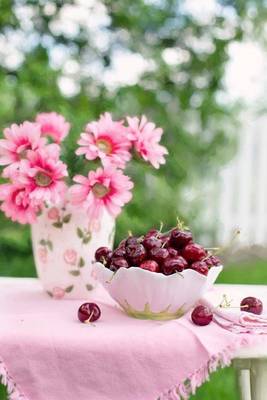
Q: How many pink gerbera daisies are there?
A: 7